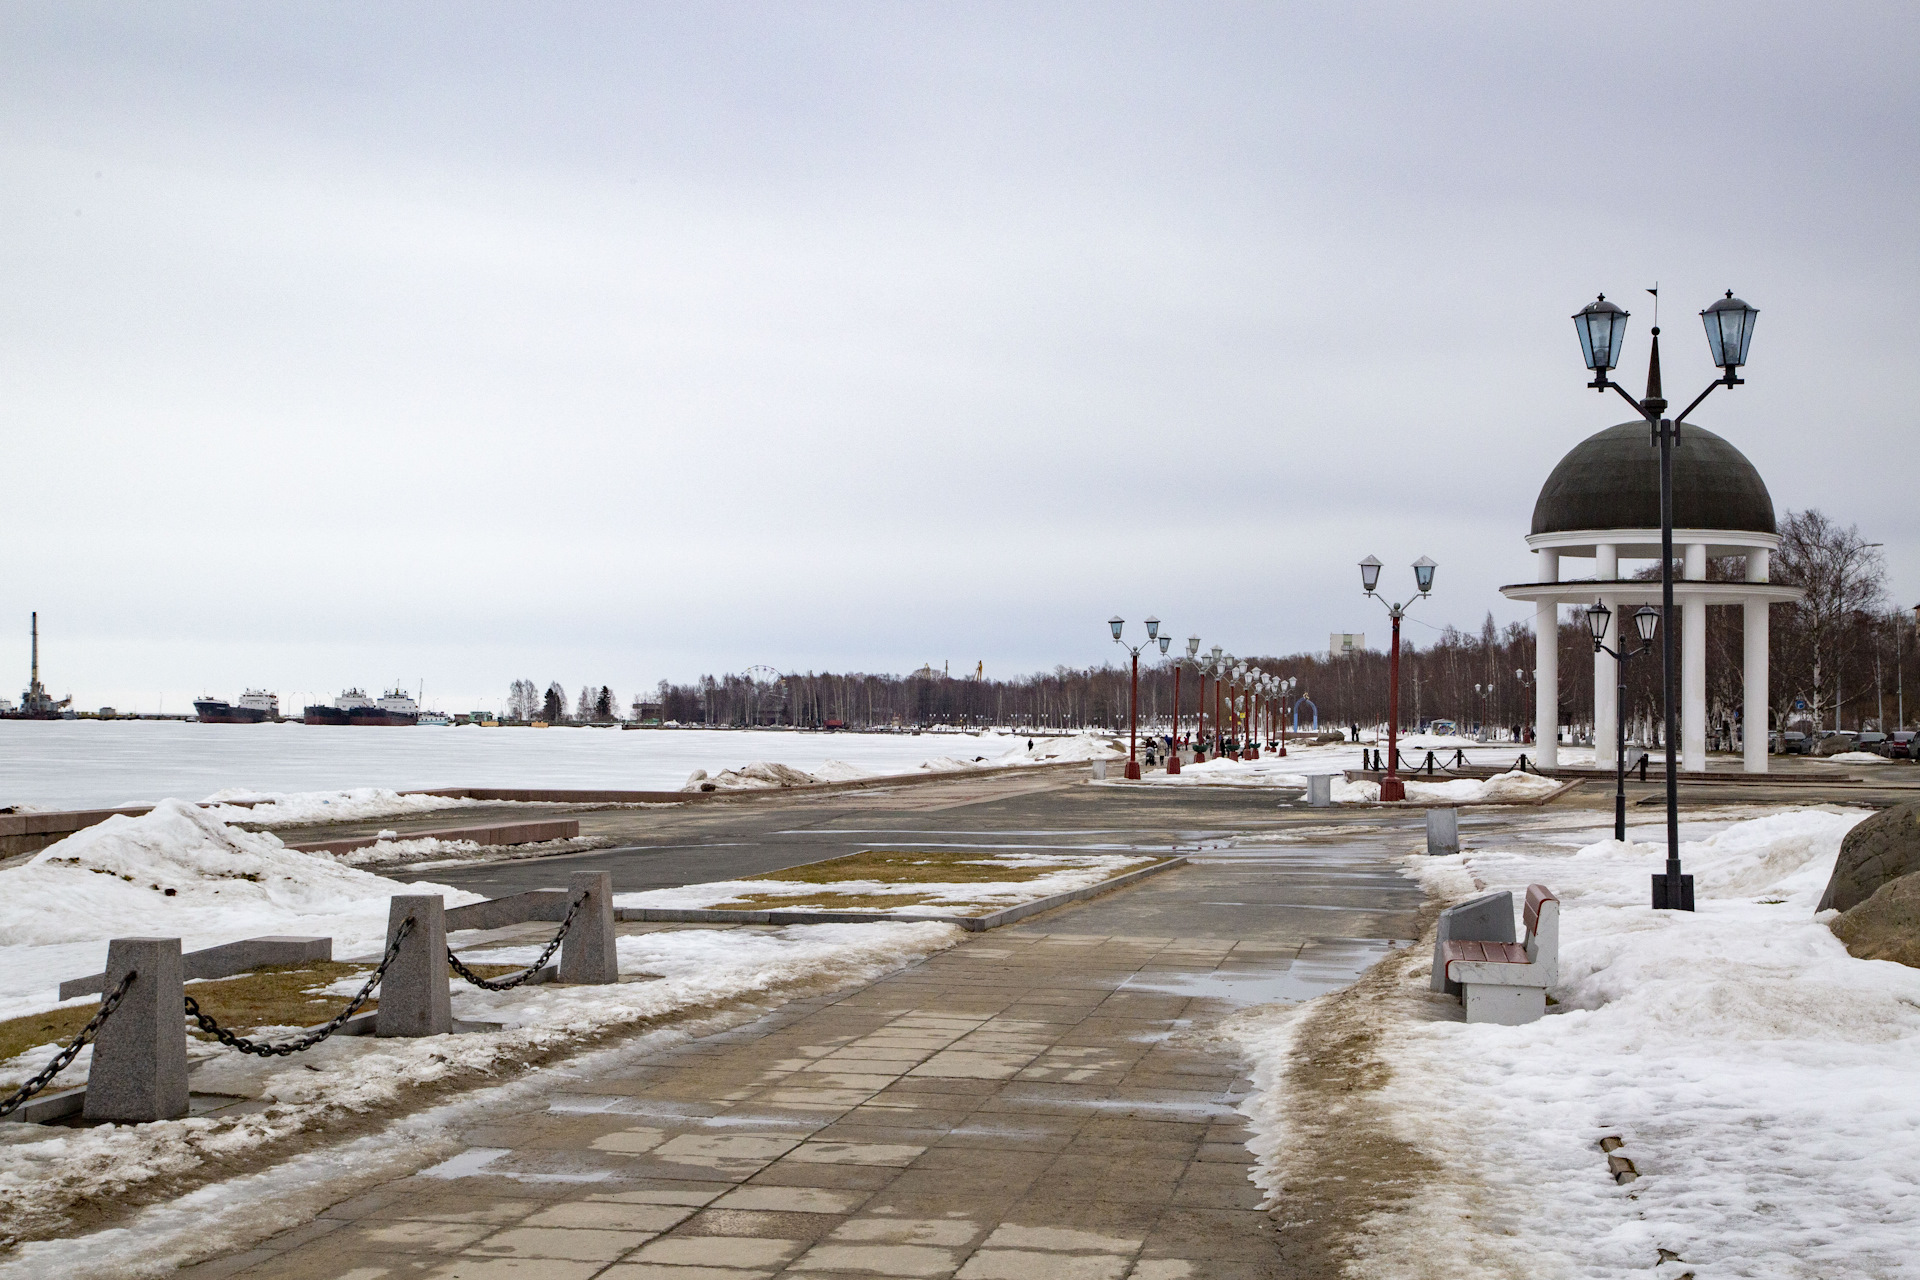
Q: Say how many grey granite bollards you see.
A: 3